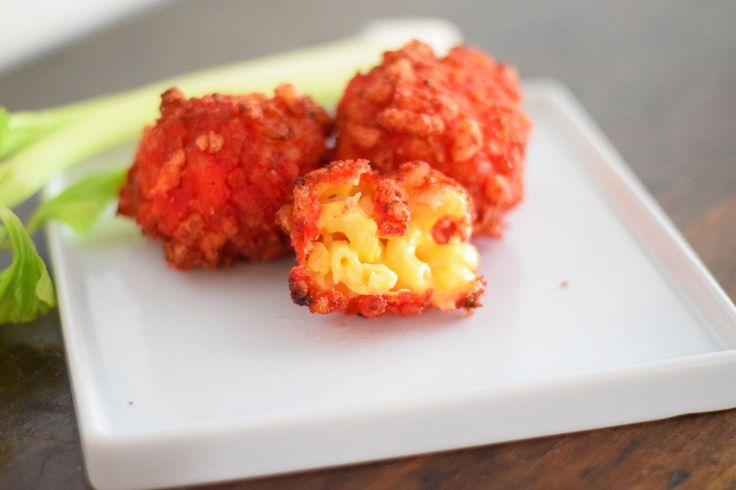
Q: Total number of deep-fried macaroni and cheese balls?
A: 3